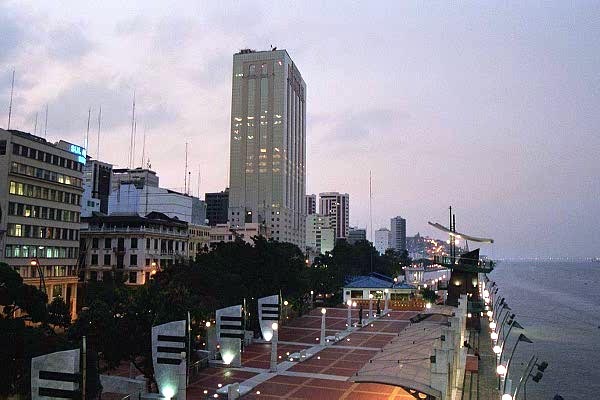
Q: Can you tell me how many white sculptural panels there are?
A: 4